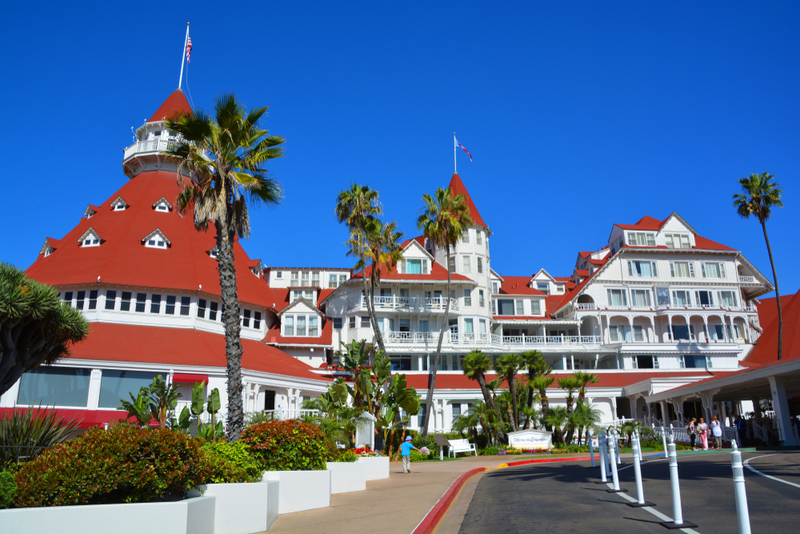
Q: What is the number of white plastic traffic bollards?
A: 10